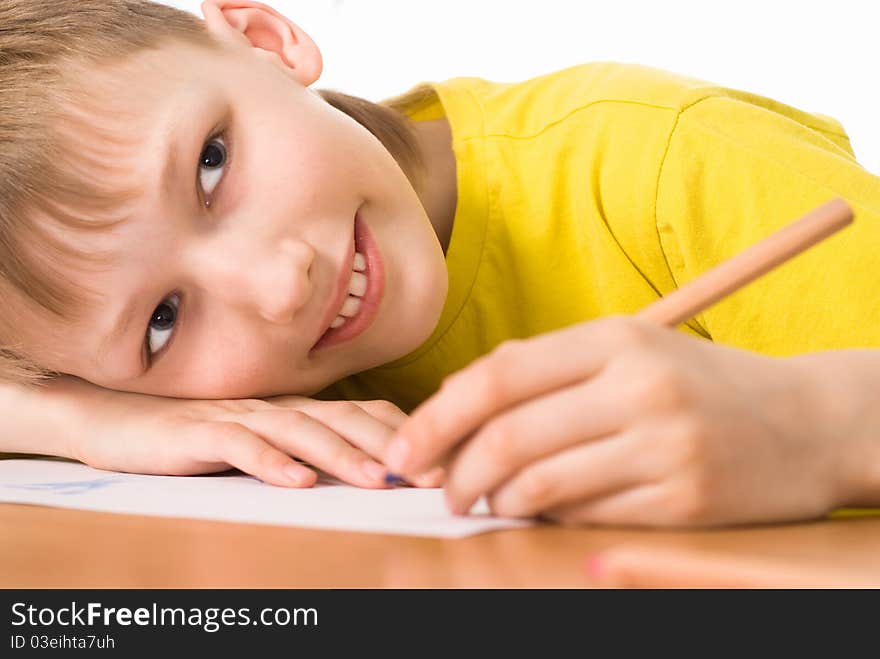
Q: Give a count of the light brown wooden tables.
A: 1